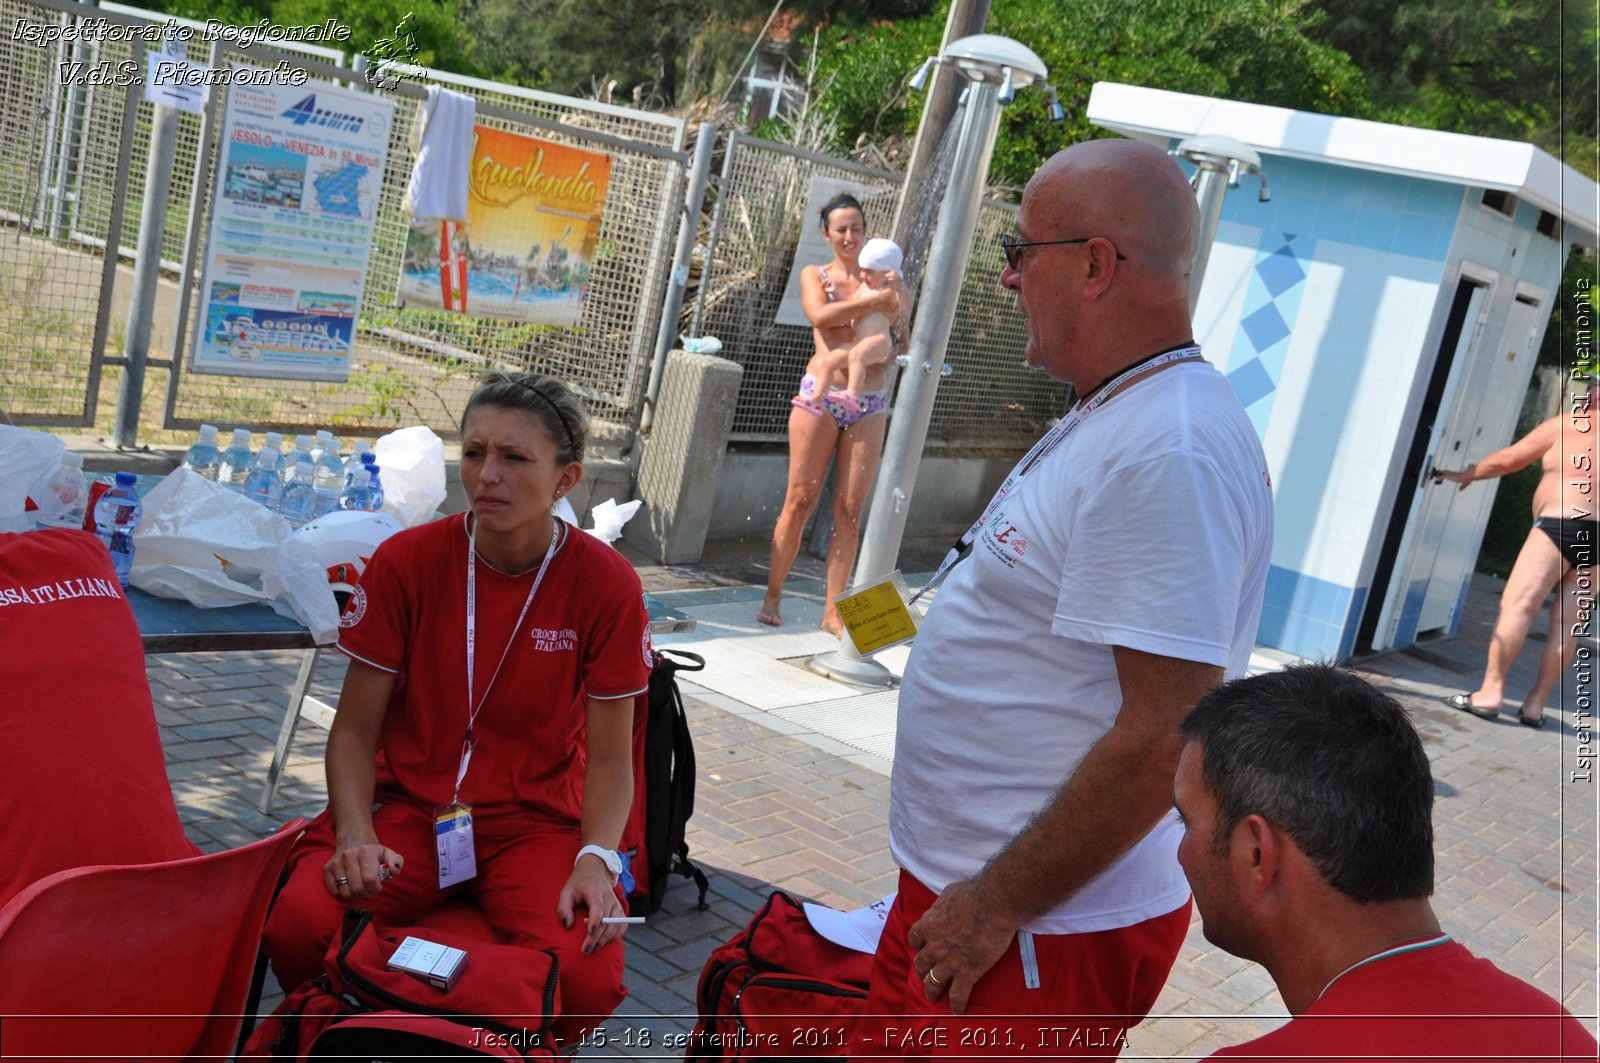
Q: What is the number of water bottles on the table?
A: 14